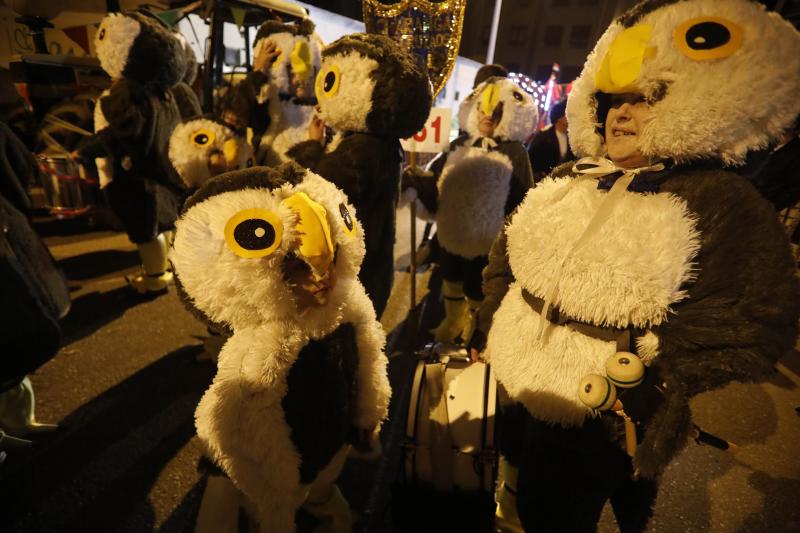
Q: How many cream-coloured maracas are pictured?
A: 2